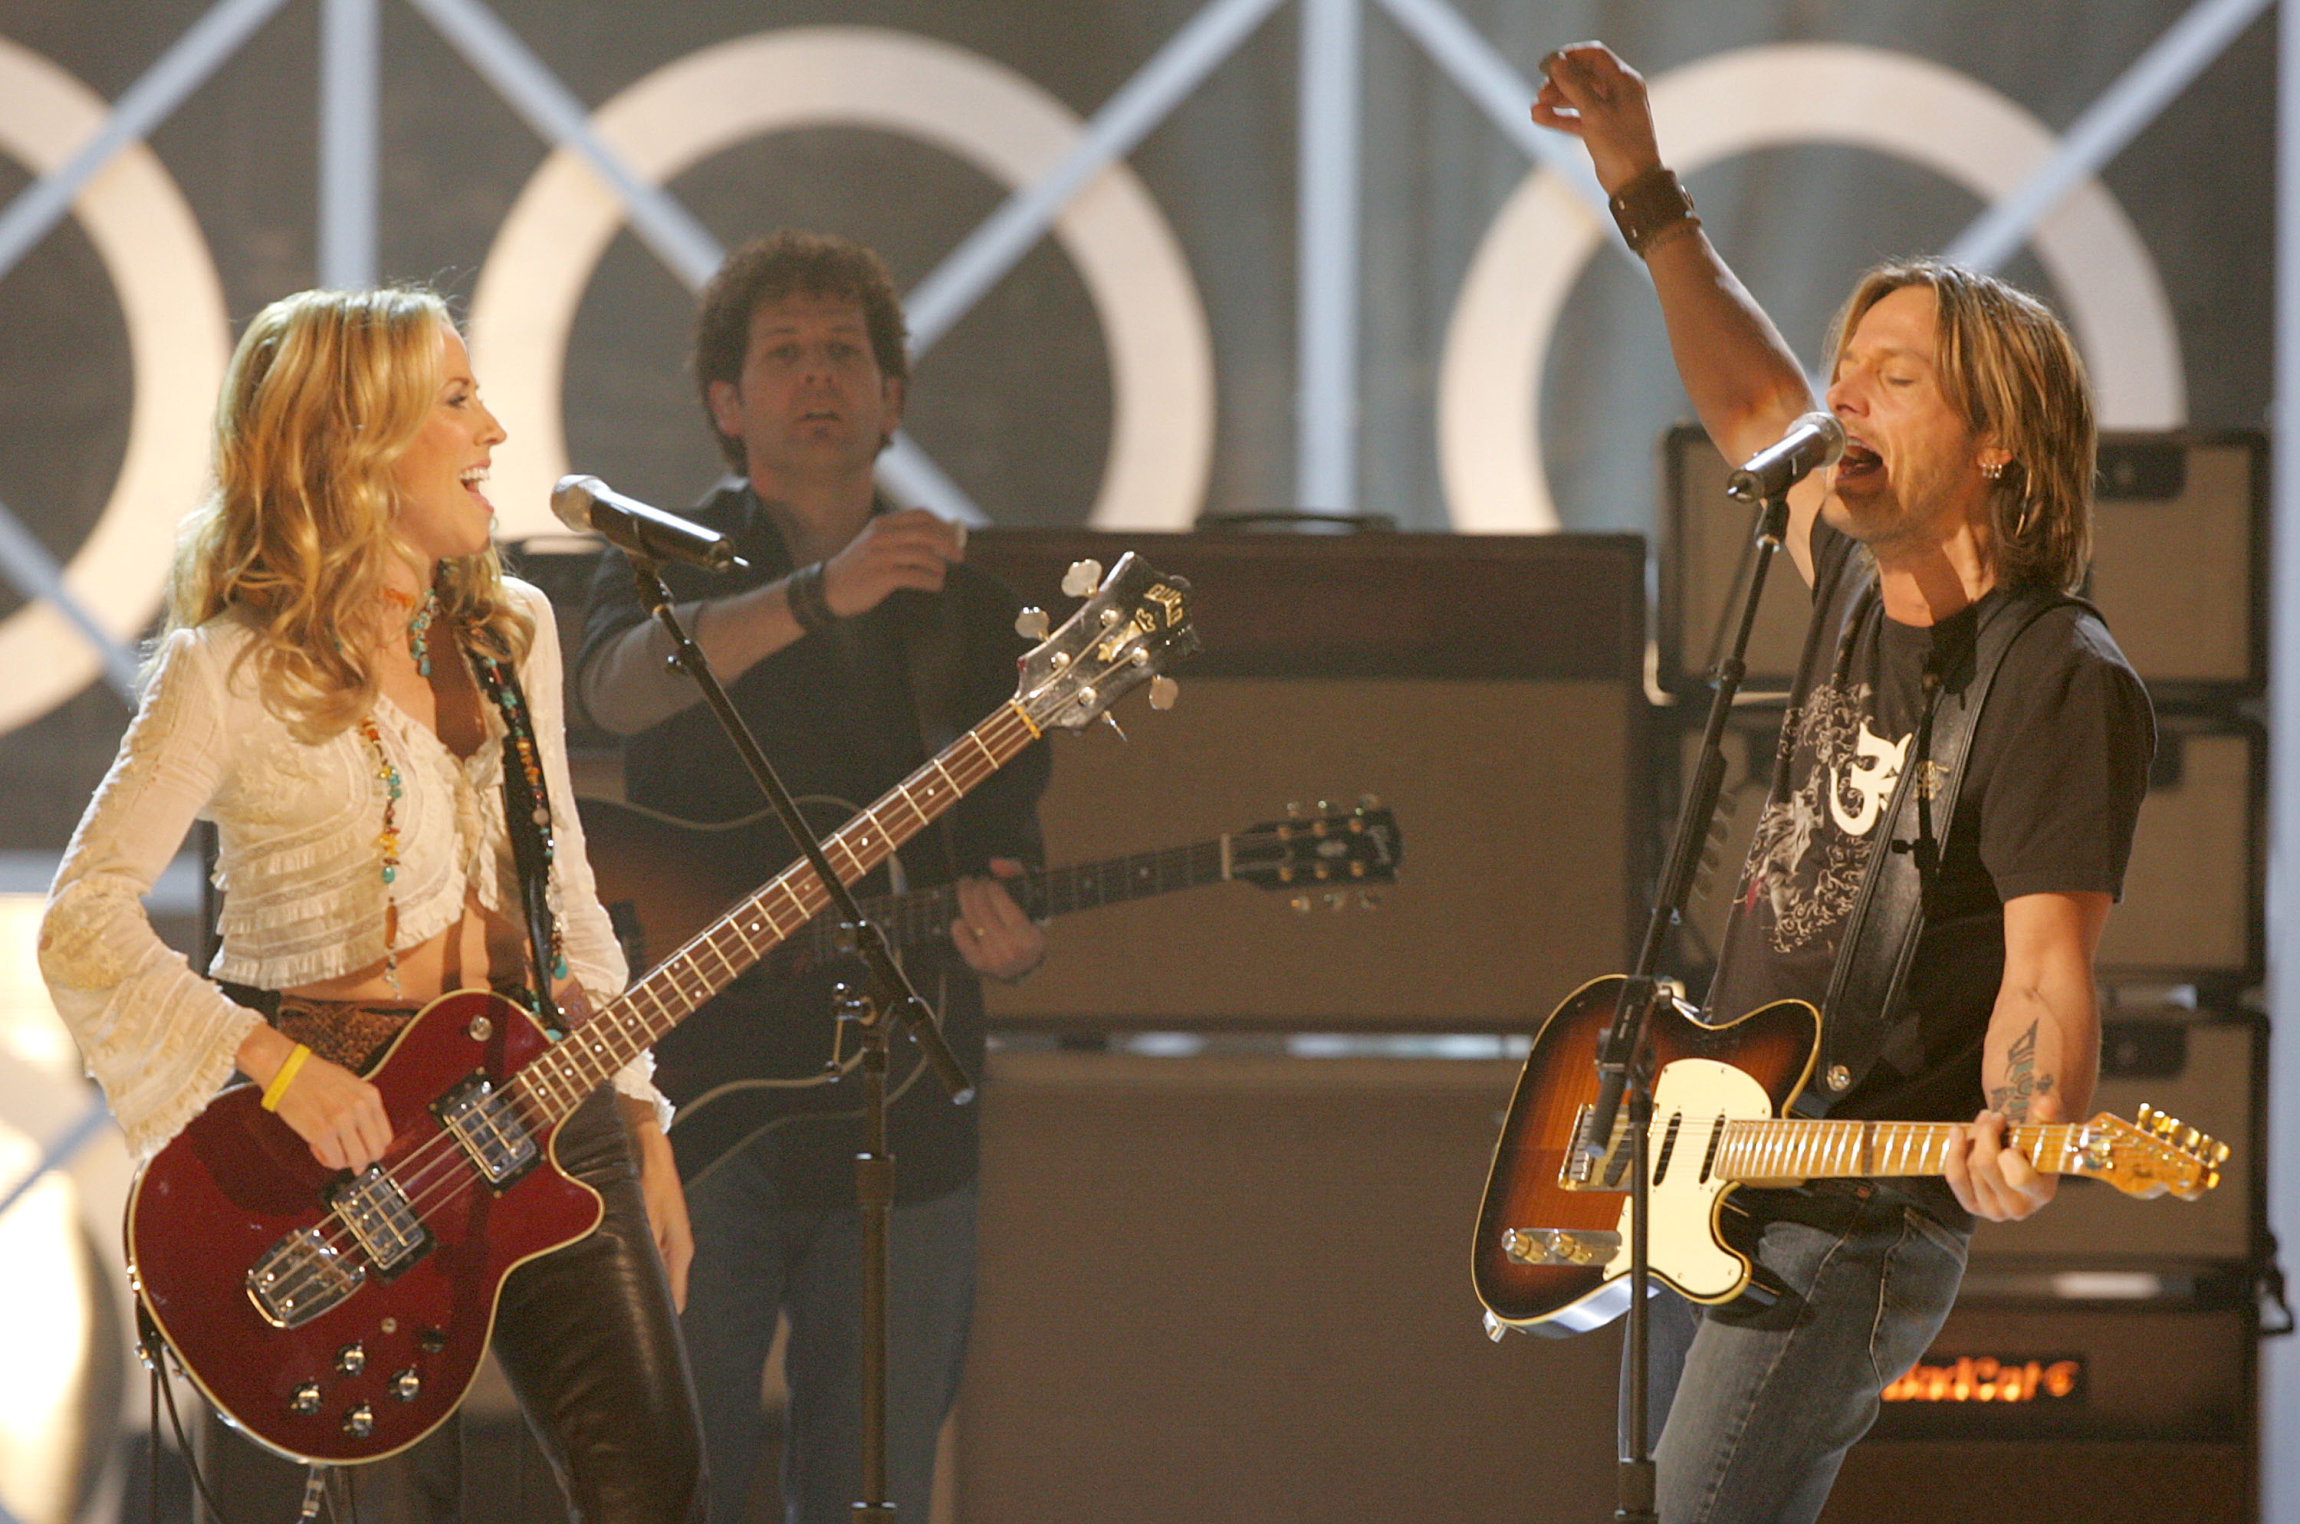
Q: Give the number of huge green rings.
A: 0